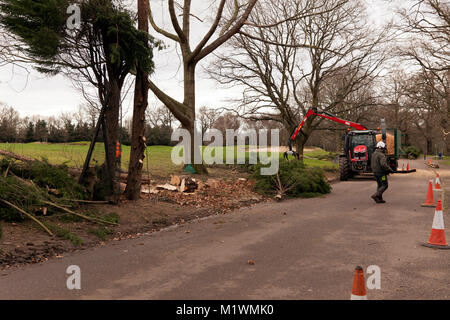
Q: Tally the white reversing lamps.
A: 0